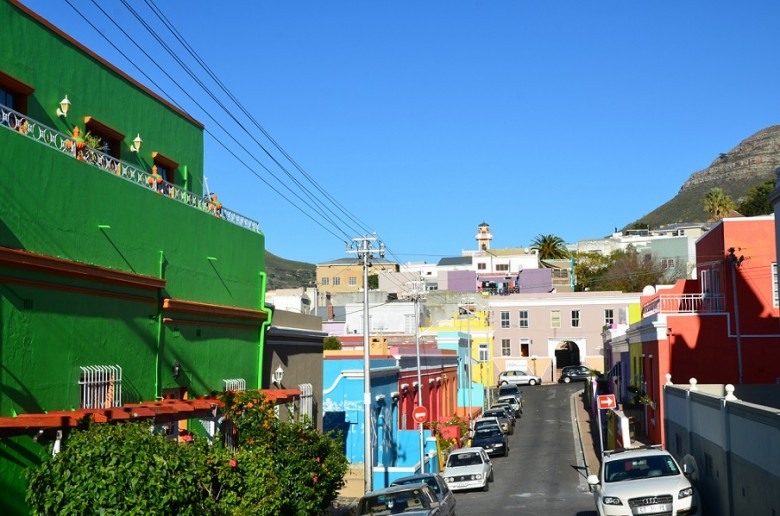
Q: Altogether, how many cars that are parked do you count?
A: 12